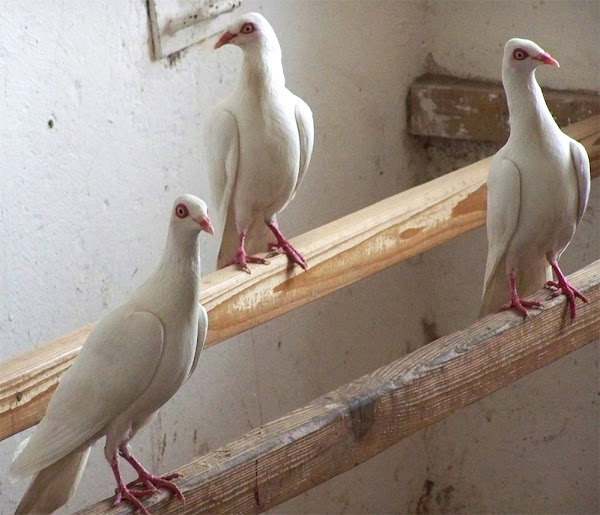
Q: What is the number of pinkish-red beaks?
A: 3